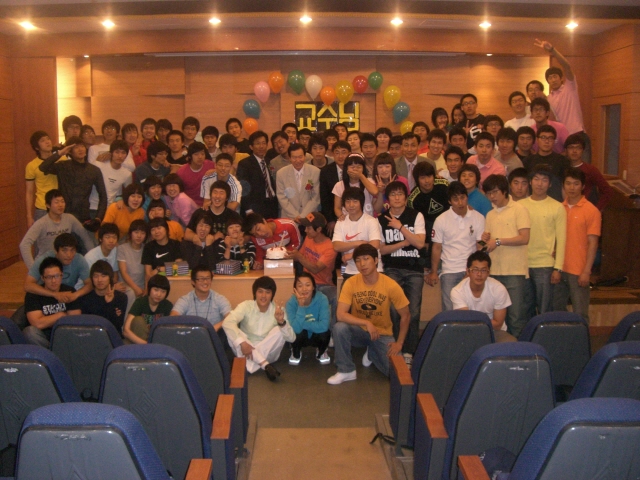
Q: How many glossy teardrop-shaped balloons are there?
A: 13